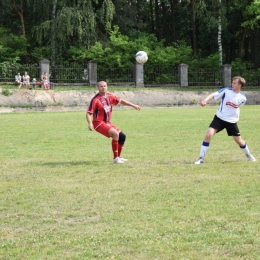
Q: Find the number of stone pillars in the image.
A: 5